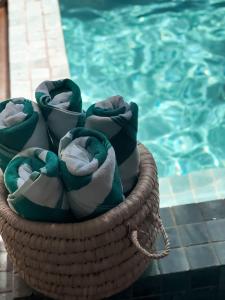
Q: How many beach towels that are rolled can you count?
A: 5